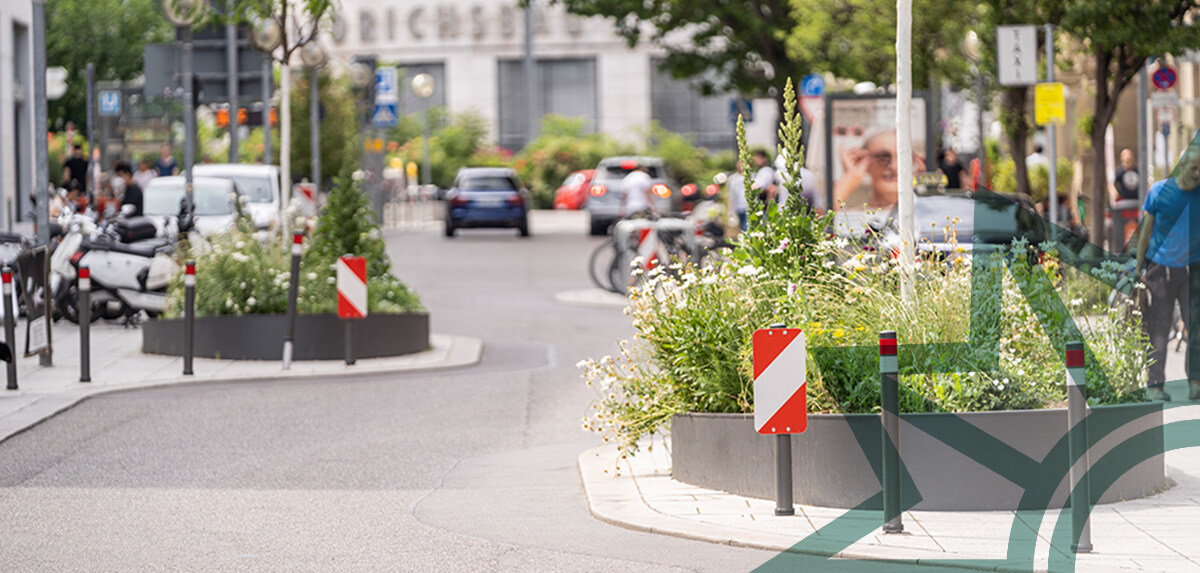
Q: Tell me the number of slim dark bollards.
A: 6